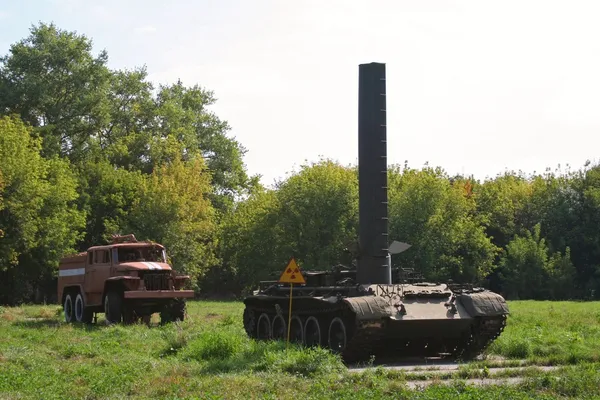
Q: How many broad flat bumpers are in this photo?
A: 1